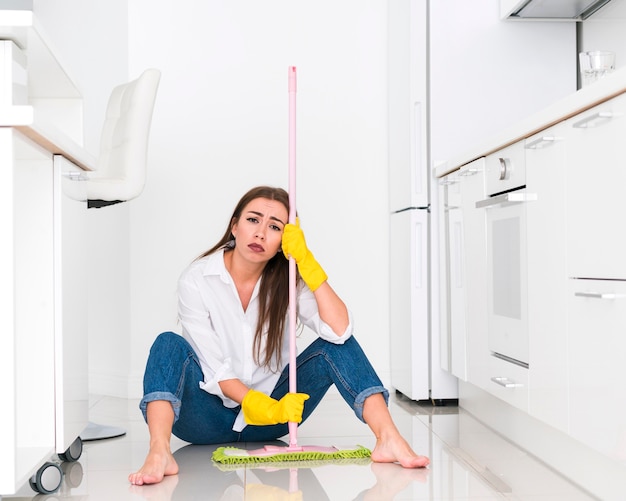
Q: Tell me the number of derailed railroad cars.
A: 0